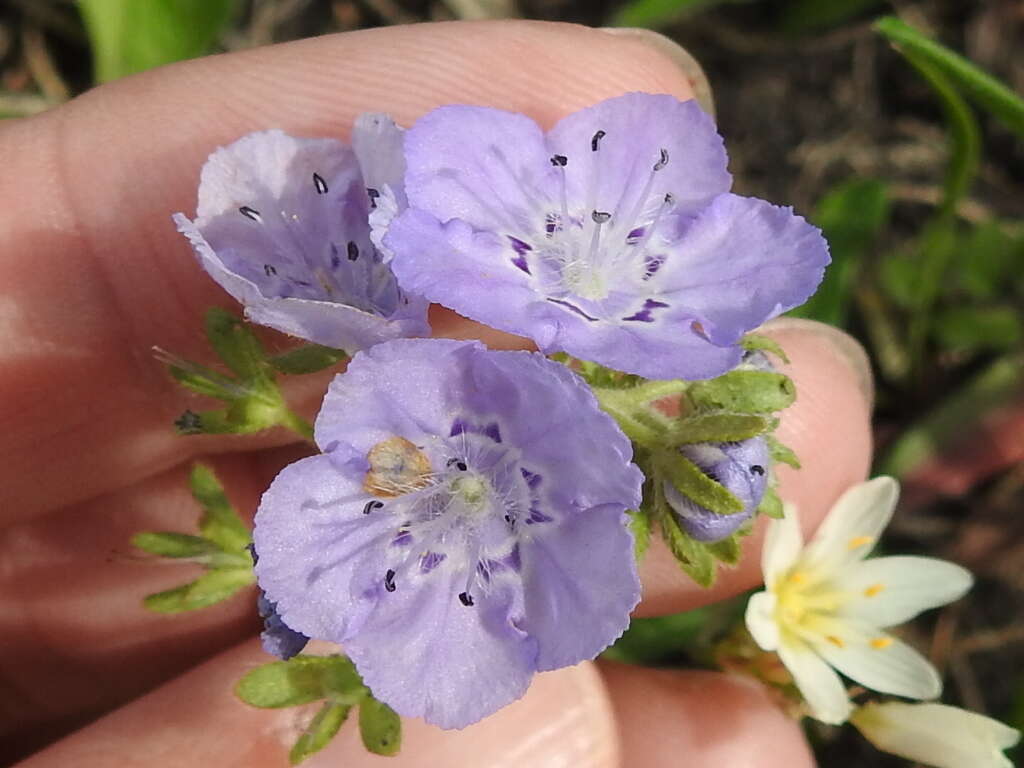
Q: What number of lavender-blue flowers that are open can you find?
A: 3